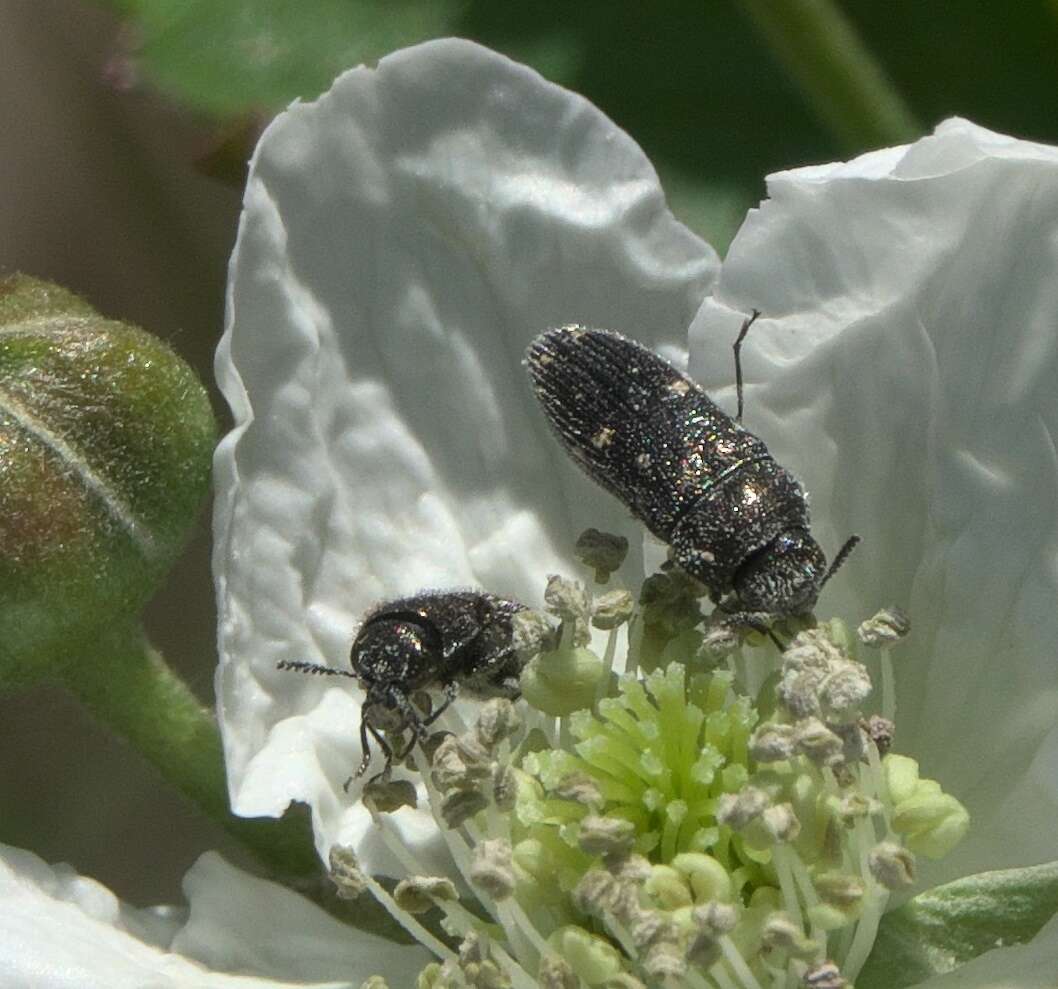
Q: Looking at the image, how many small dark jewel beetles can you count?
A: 2